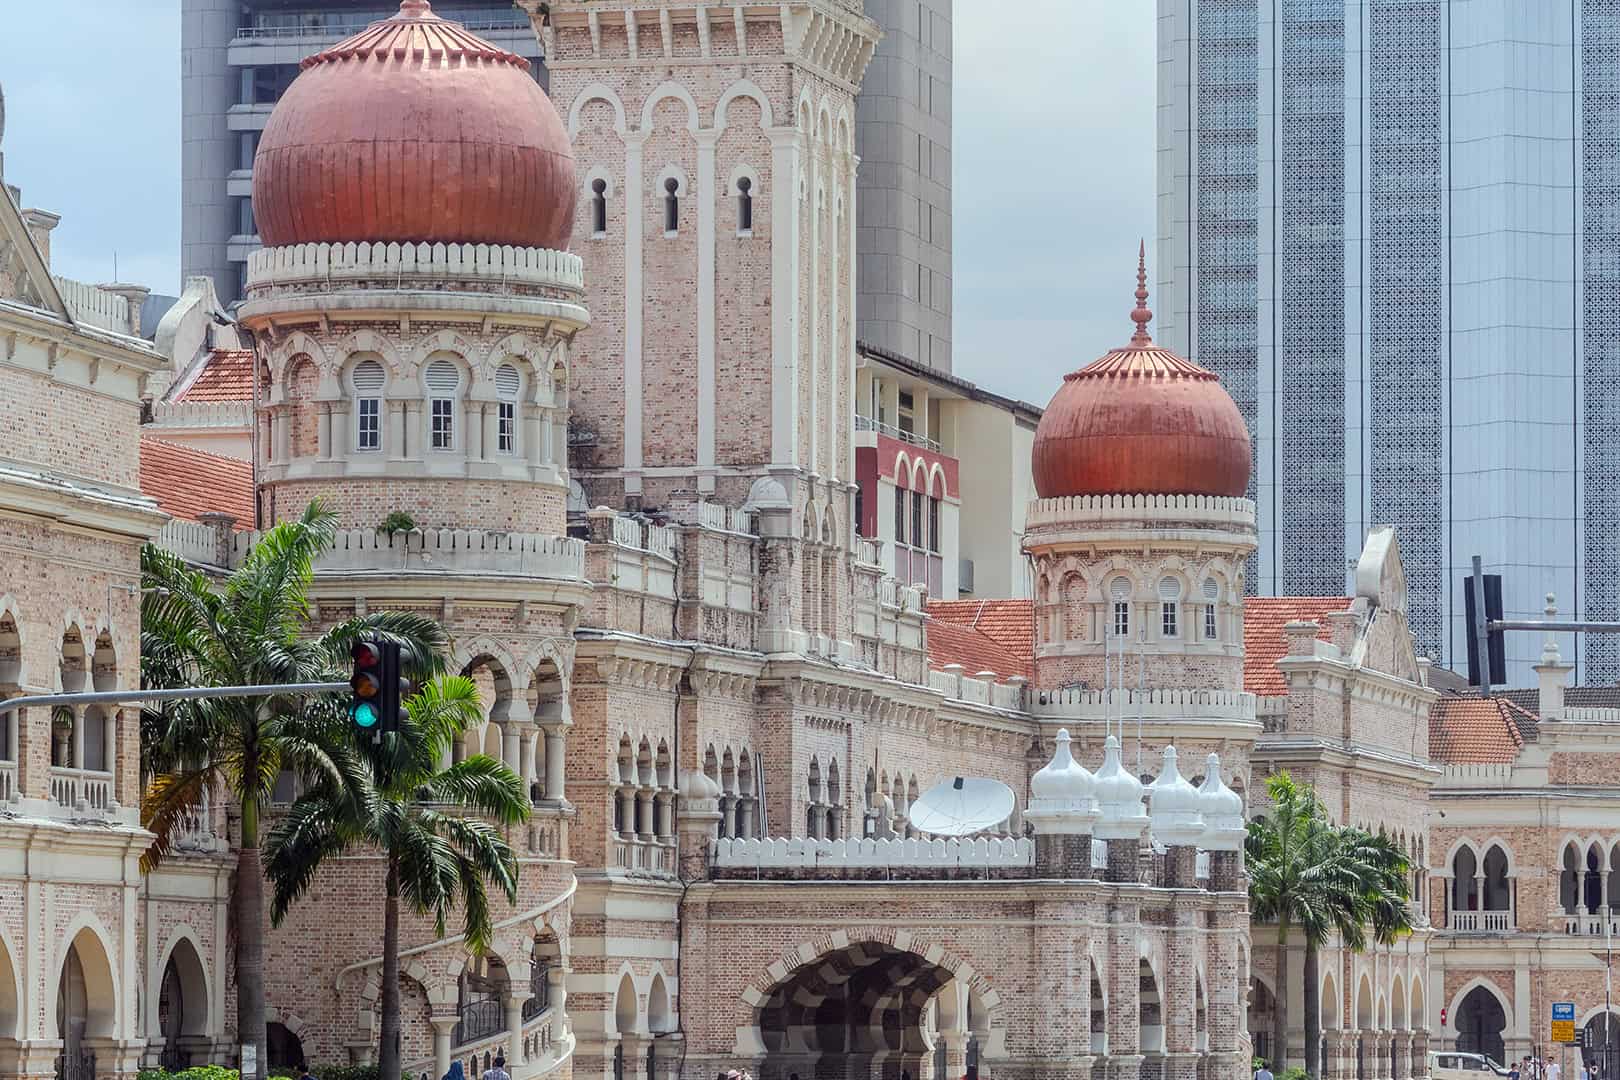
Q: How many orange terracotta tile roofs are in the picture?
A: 5